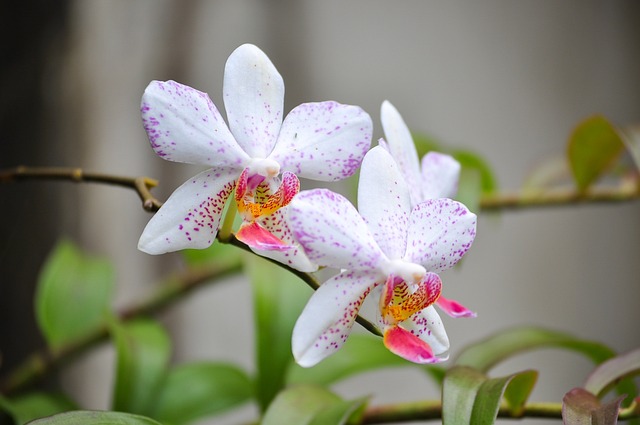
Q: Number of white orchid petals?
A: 12